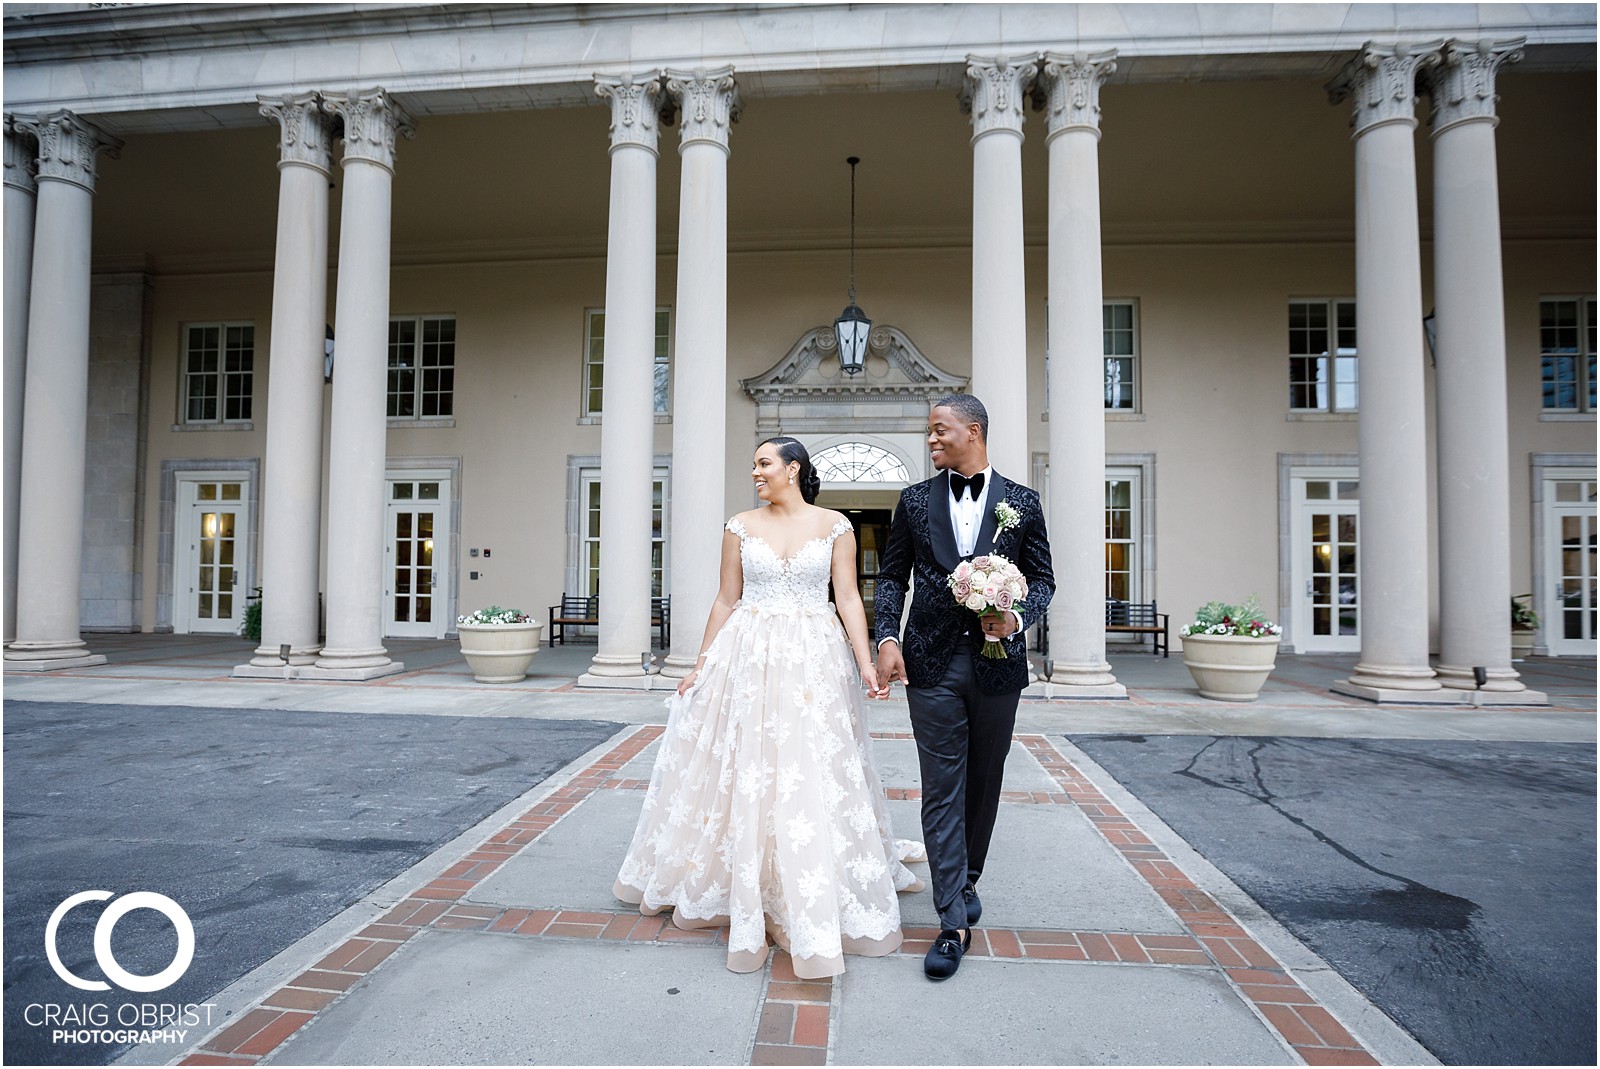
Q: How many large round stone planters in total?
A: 2